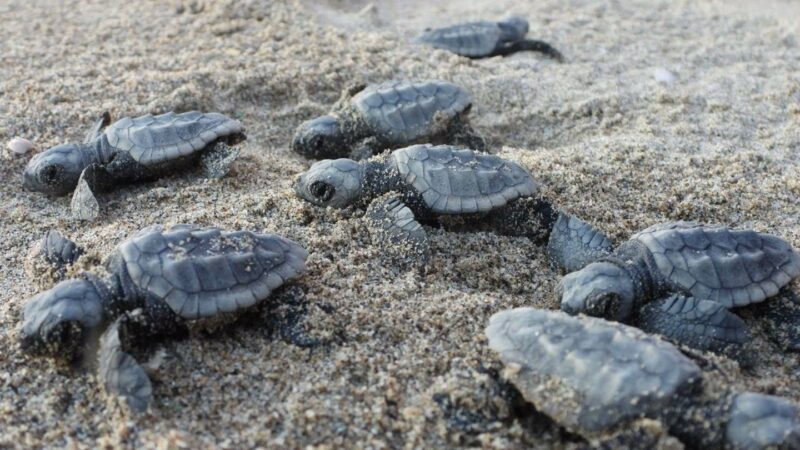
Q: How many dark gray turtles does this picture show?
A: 7